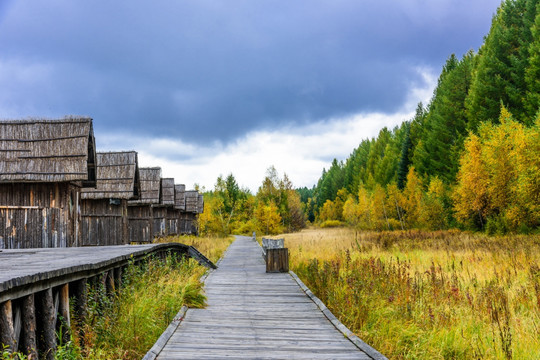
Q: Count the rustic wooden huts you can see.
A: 7